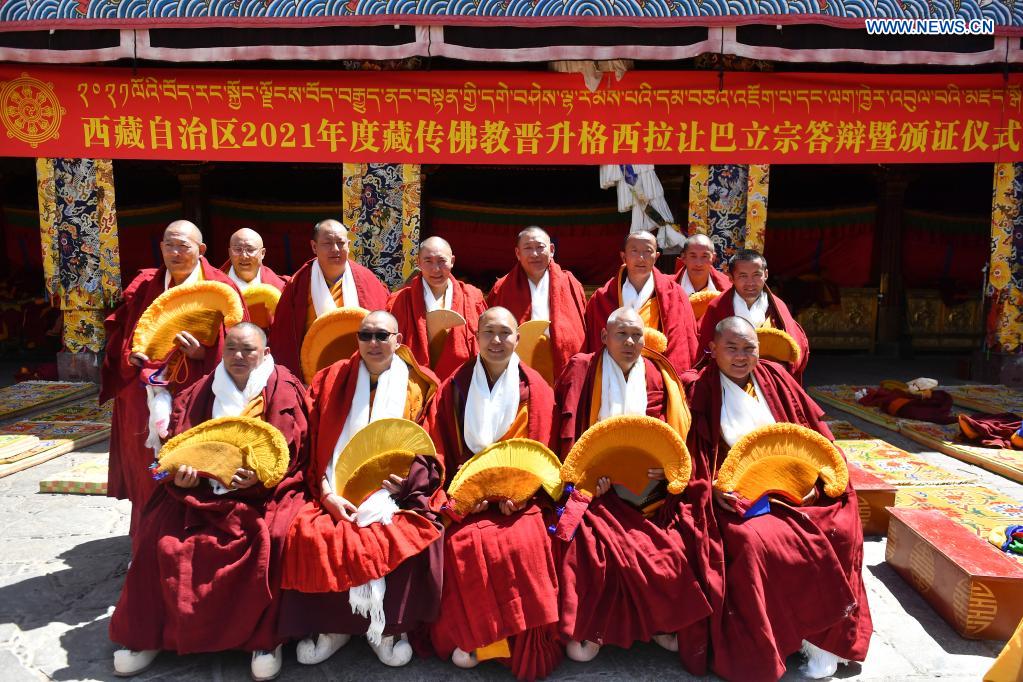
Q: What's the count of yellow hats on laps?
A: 5